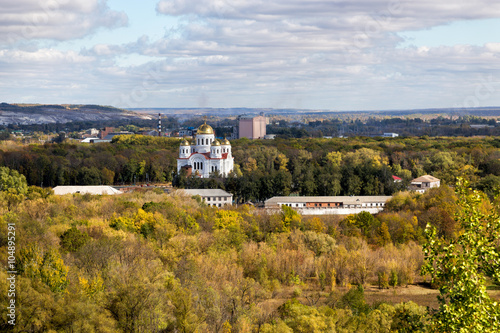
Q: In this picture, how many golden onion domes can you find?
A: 5